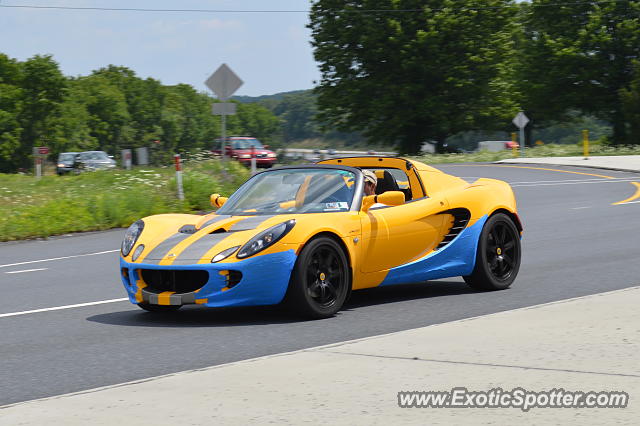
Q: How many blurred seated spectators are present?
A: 0